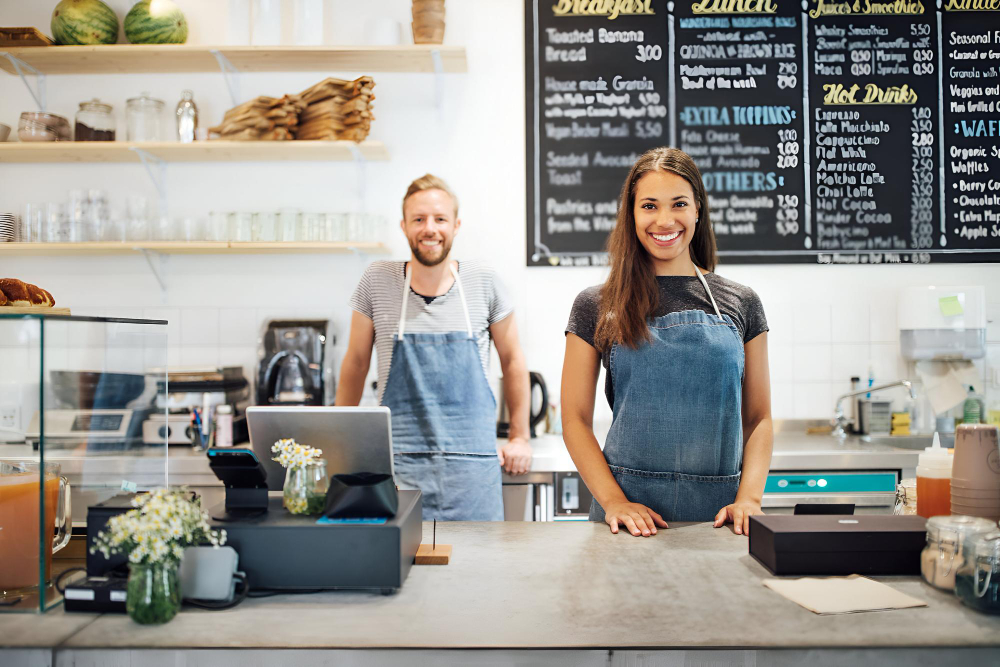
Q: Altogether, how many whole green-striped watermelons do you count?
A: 2